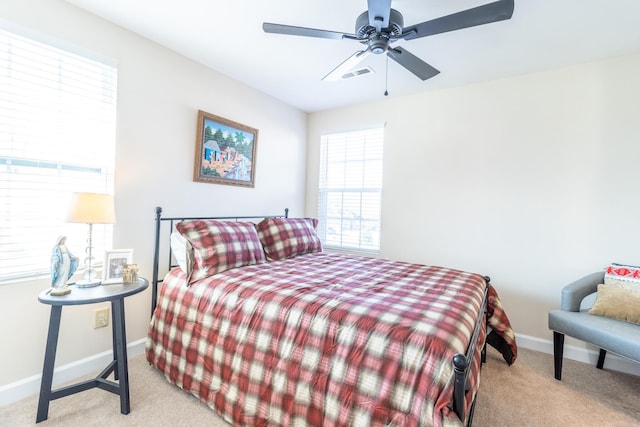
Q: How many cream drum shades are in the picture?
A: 1